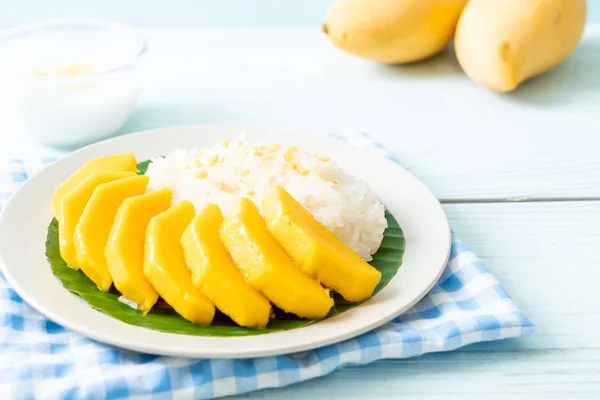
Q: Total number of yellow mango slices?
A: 8